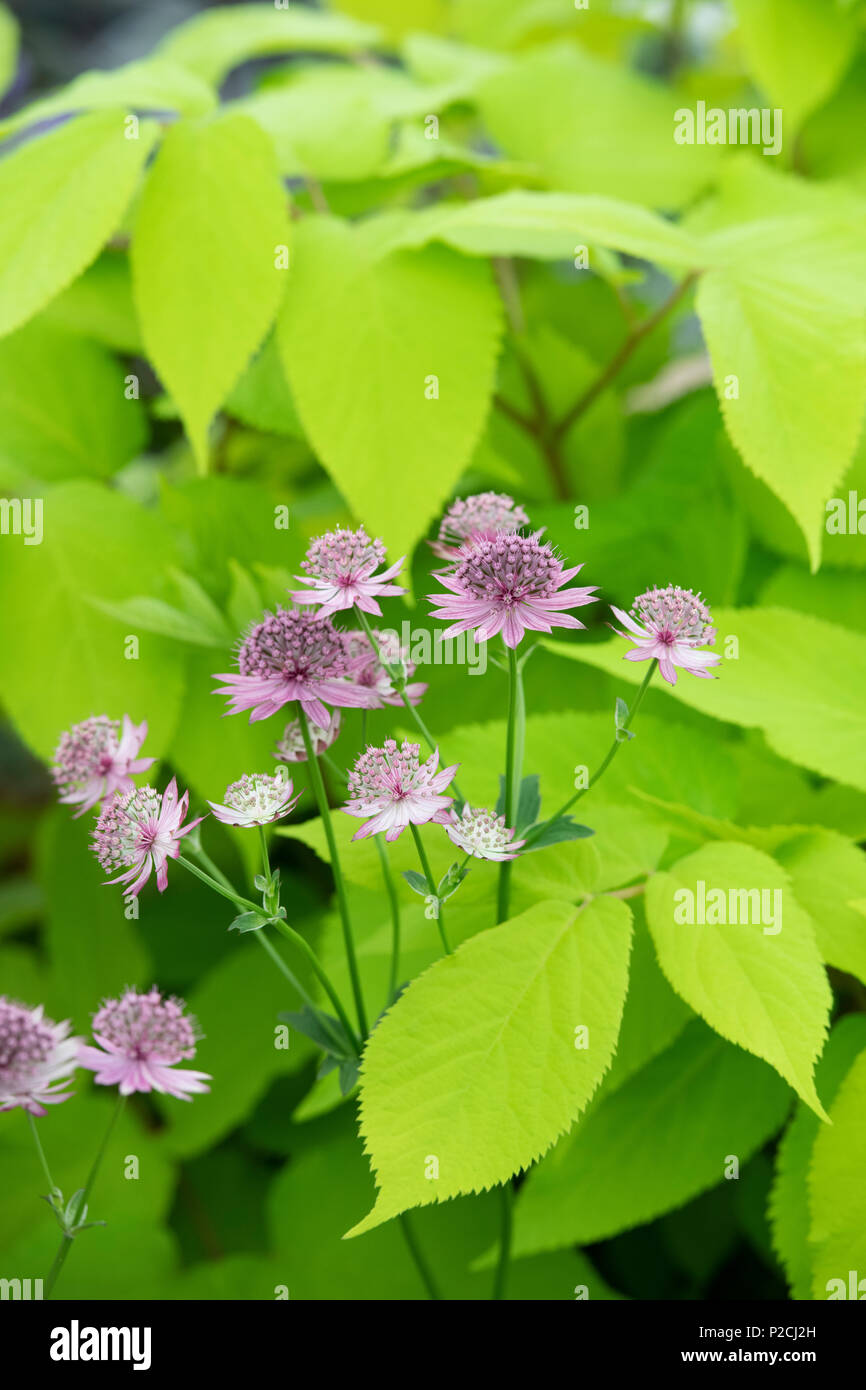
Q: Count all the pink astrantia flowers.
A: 14